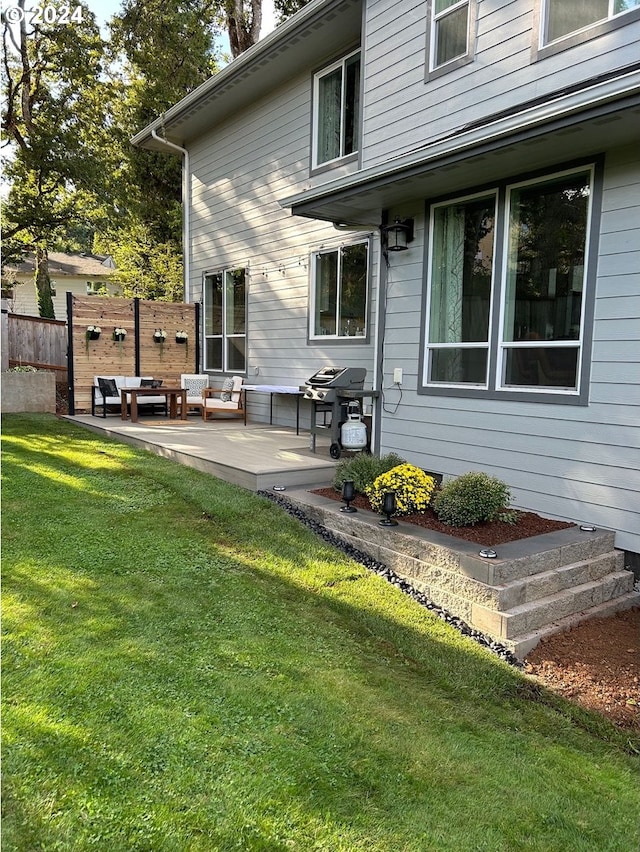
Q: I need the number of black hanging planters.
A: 4